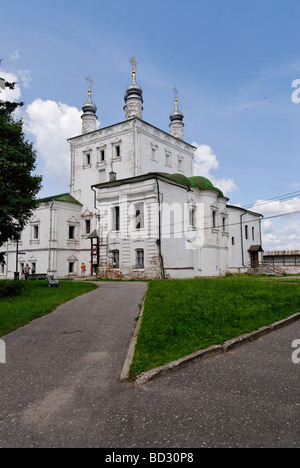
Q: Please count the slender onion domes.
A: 3